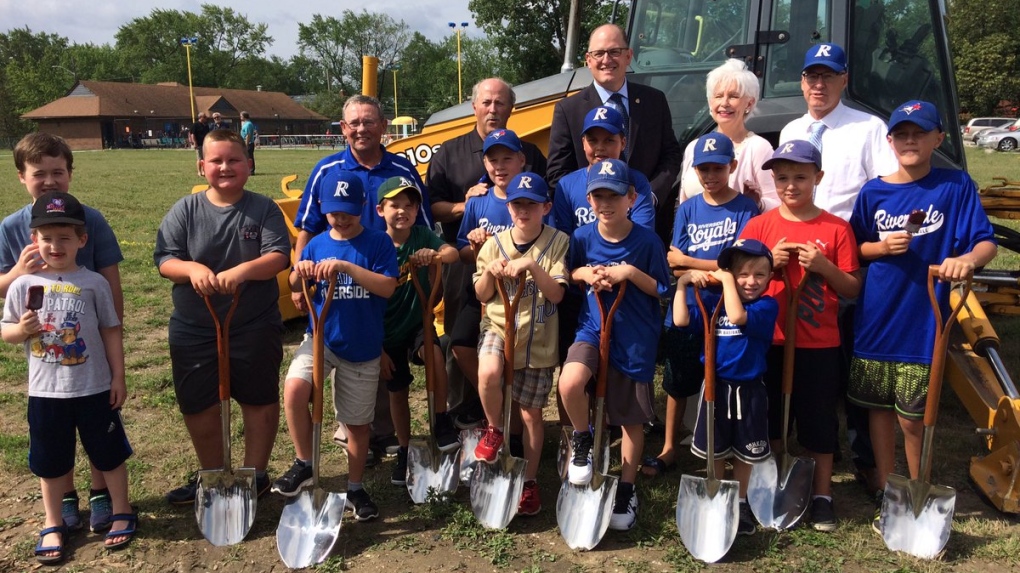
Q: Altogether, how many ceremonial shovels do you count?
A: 10